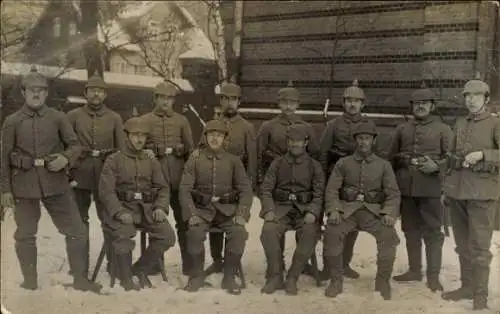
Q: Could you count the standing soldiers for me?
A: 8